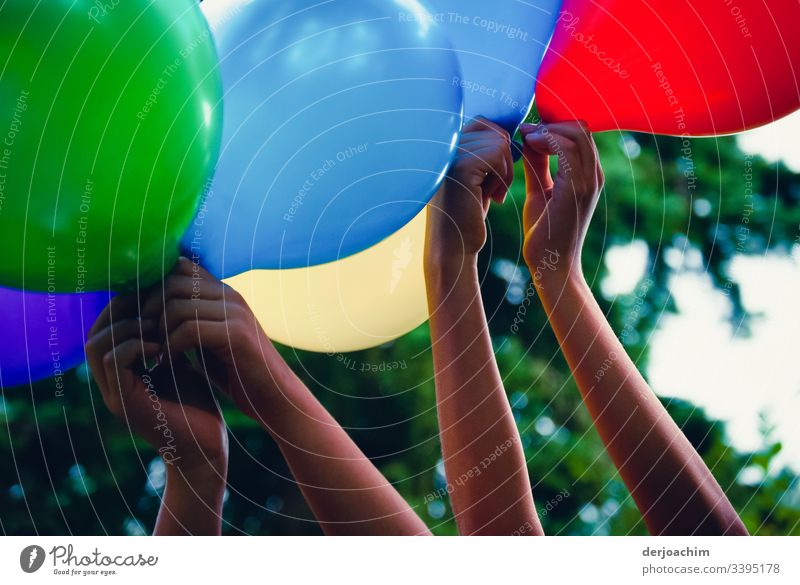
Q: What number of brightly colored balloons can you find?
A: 6